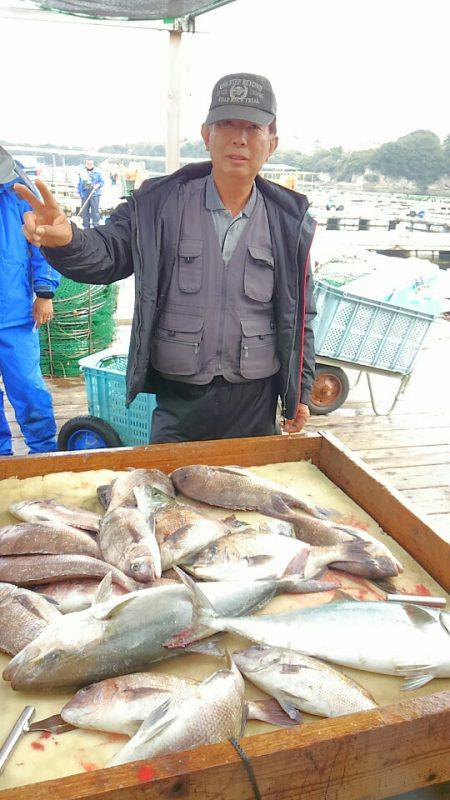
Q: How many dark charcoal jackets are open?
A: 1